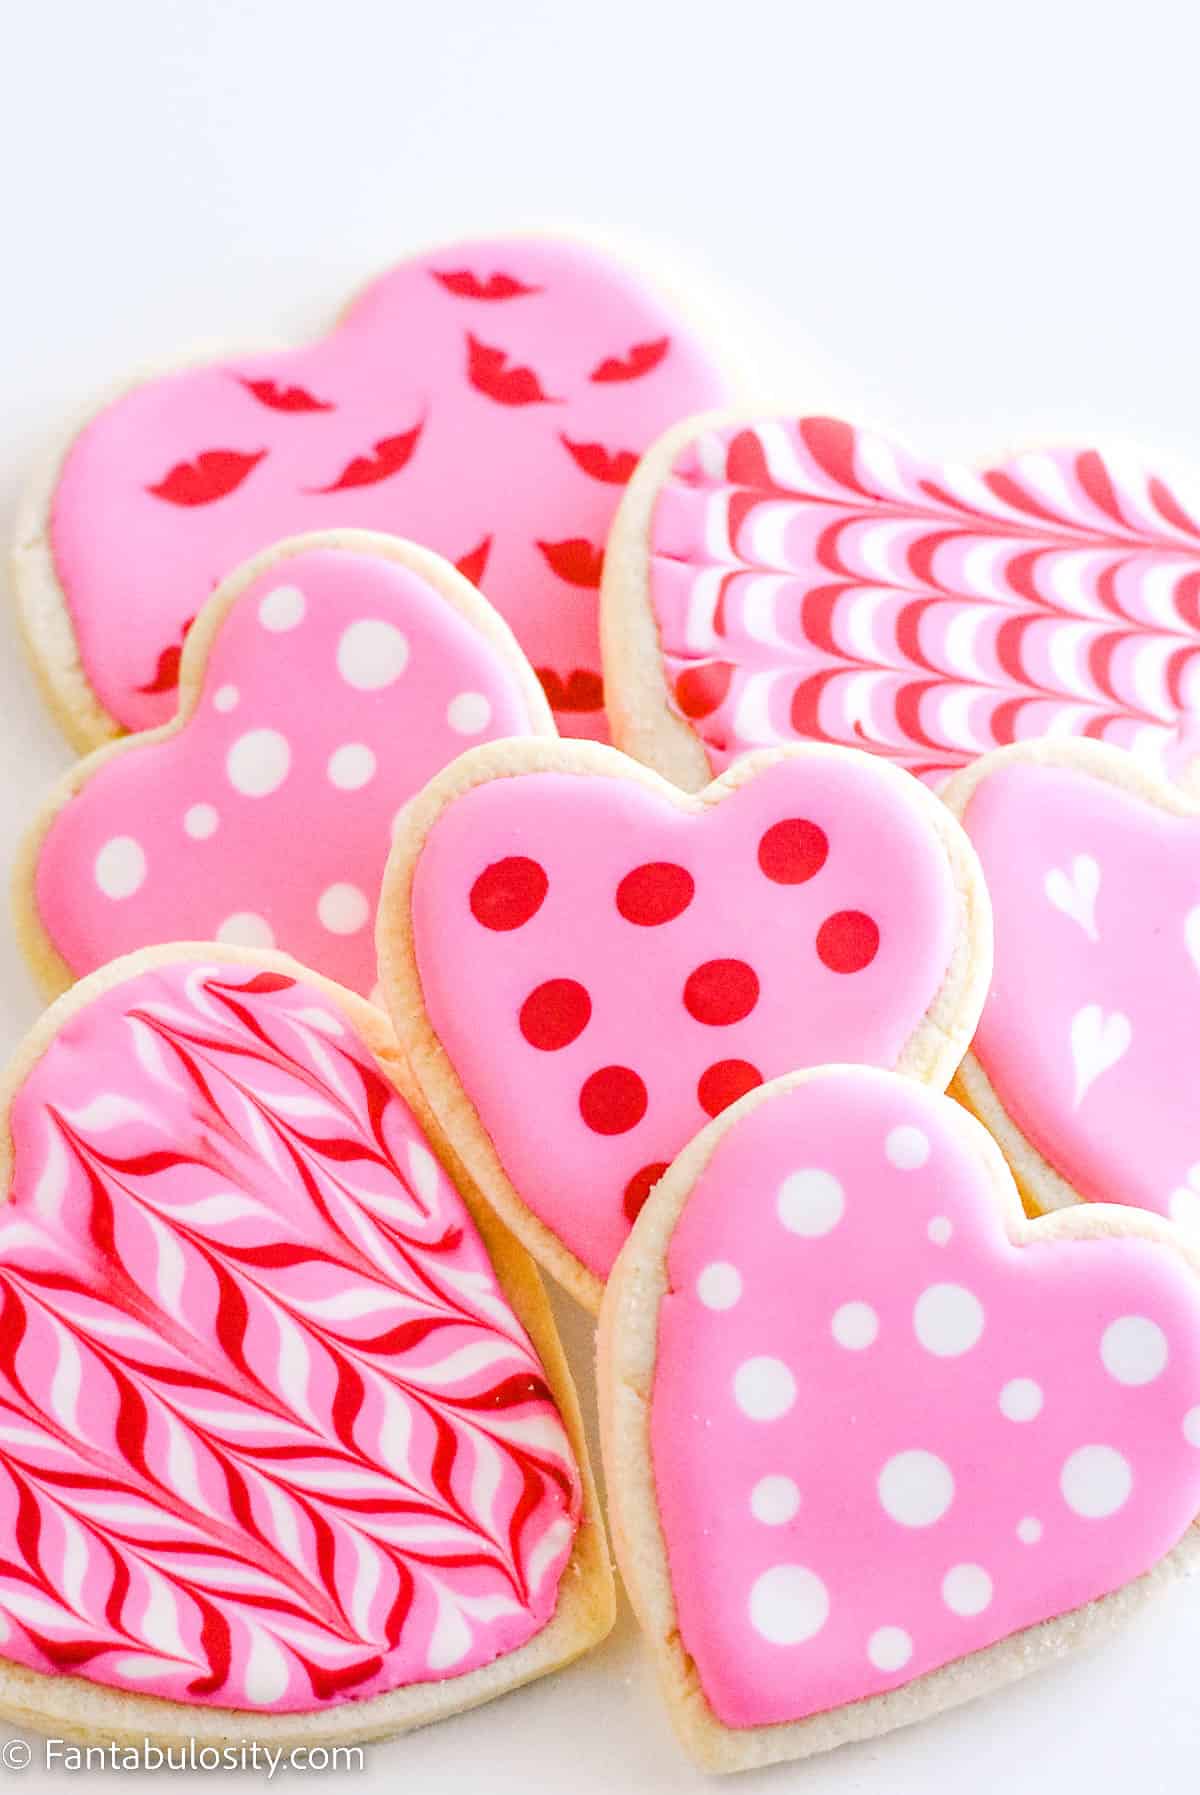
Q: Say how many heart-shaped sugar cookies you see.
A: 7